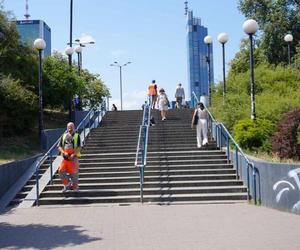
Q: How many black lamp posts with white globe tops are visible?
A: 7